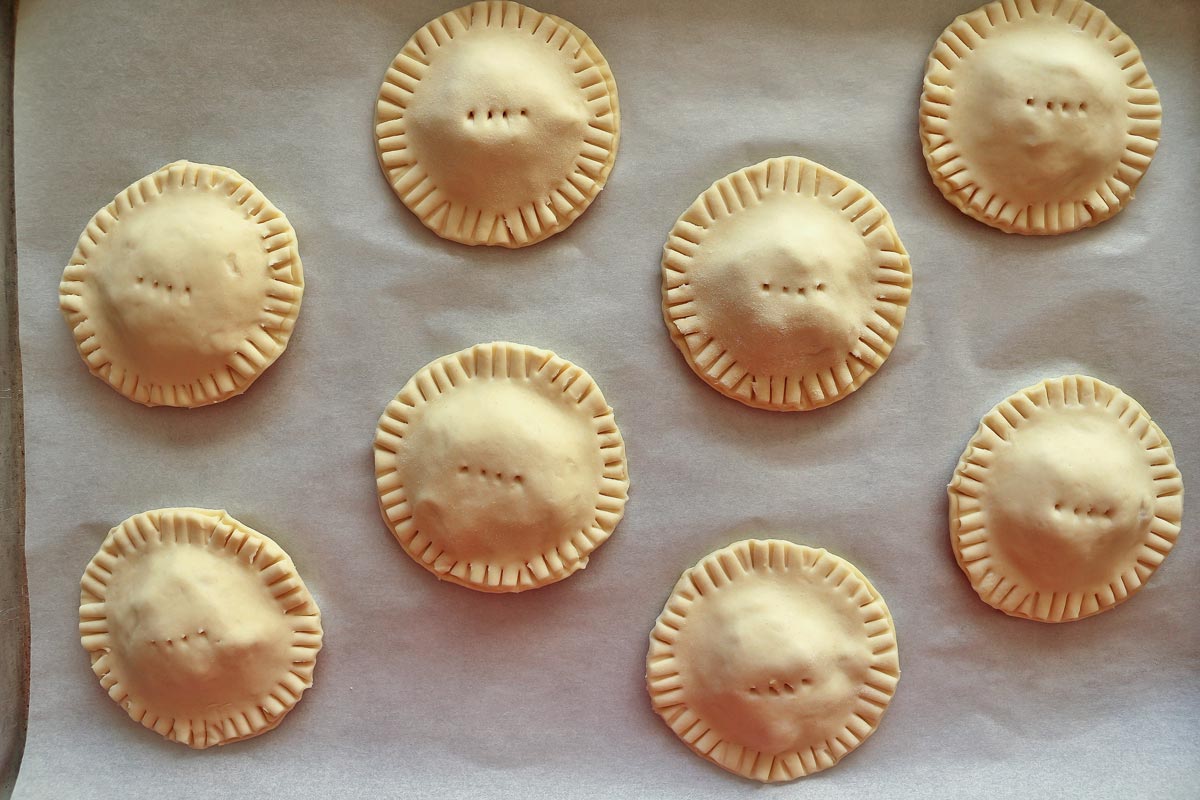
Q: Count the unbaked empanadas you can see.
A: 8